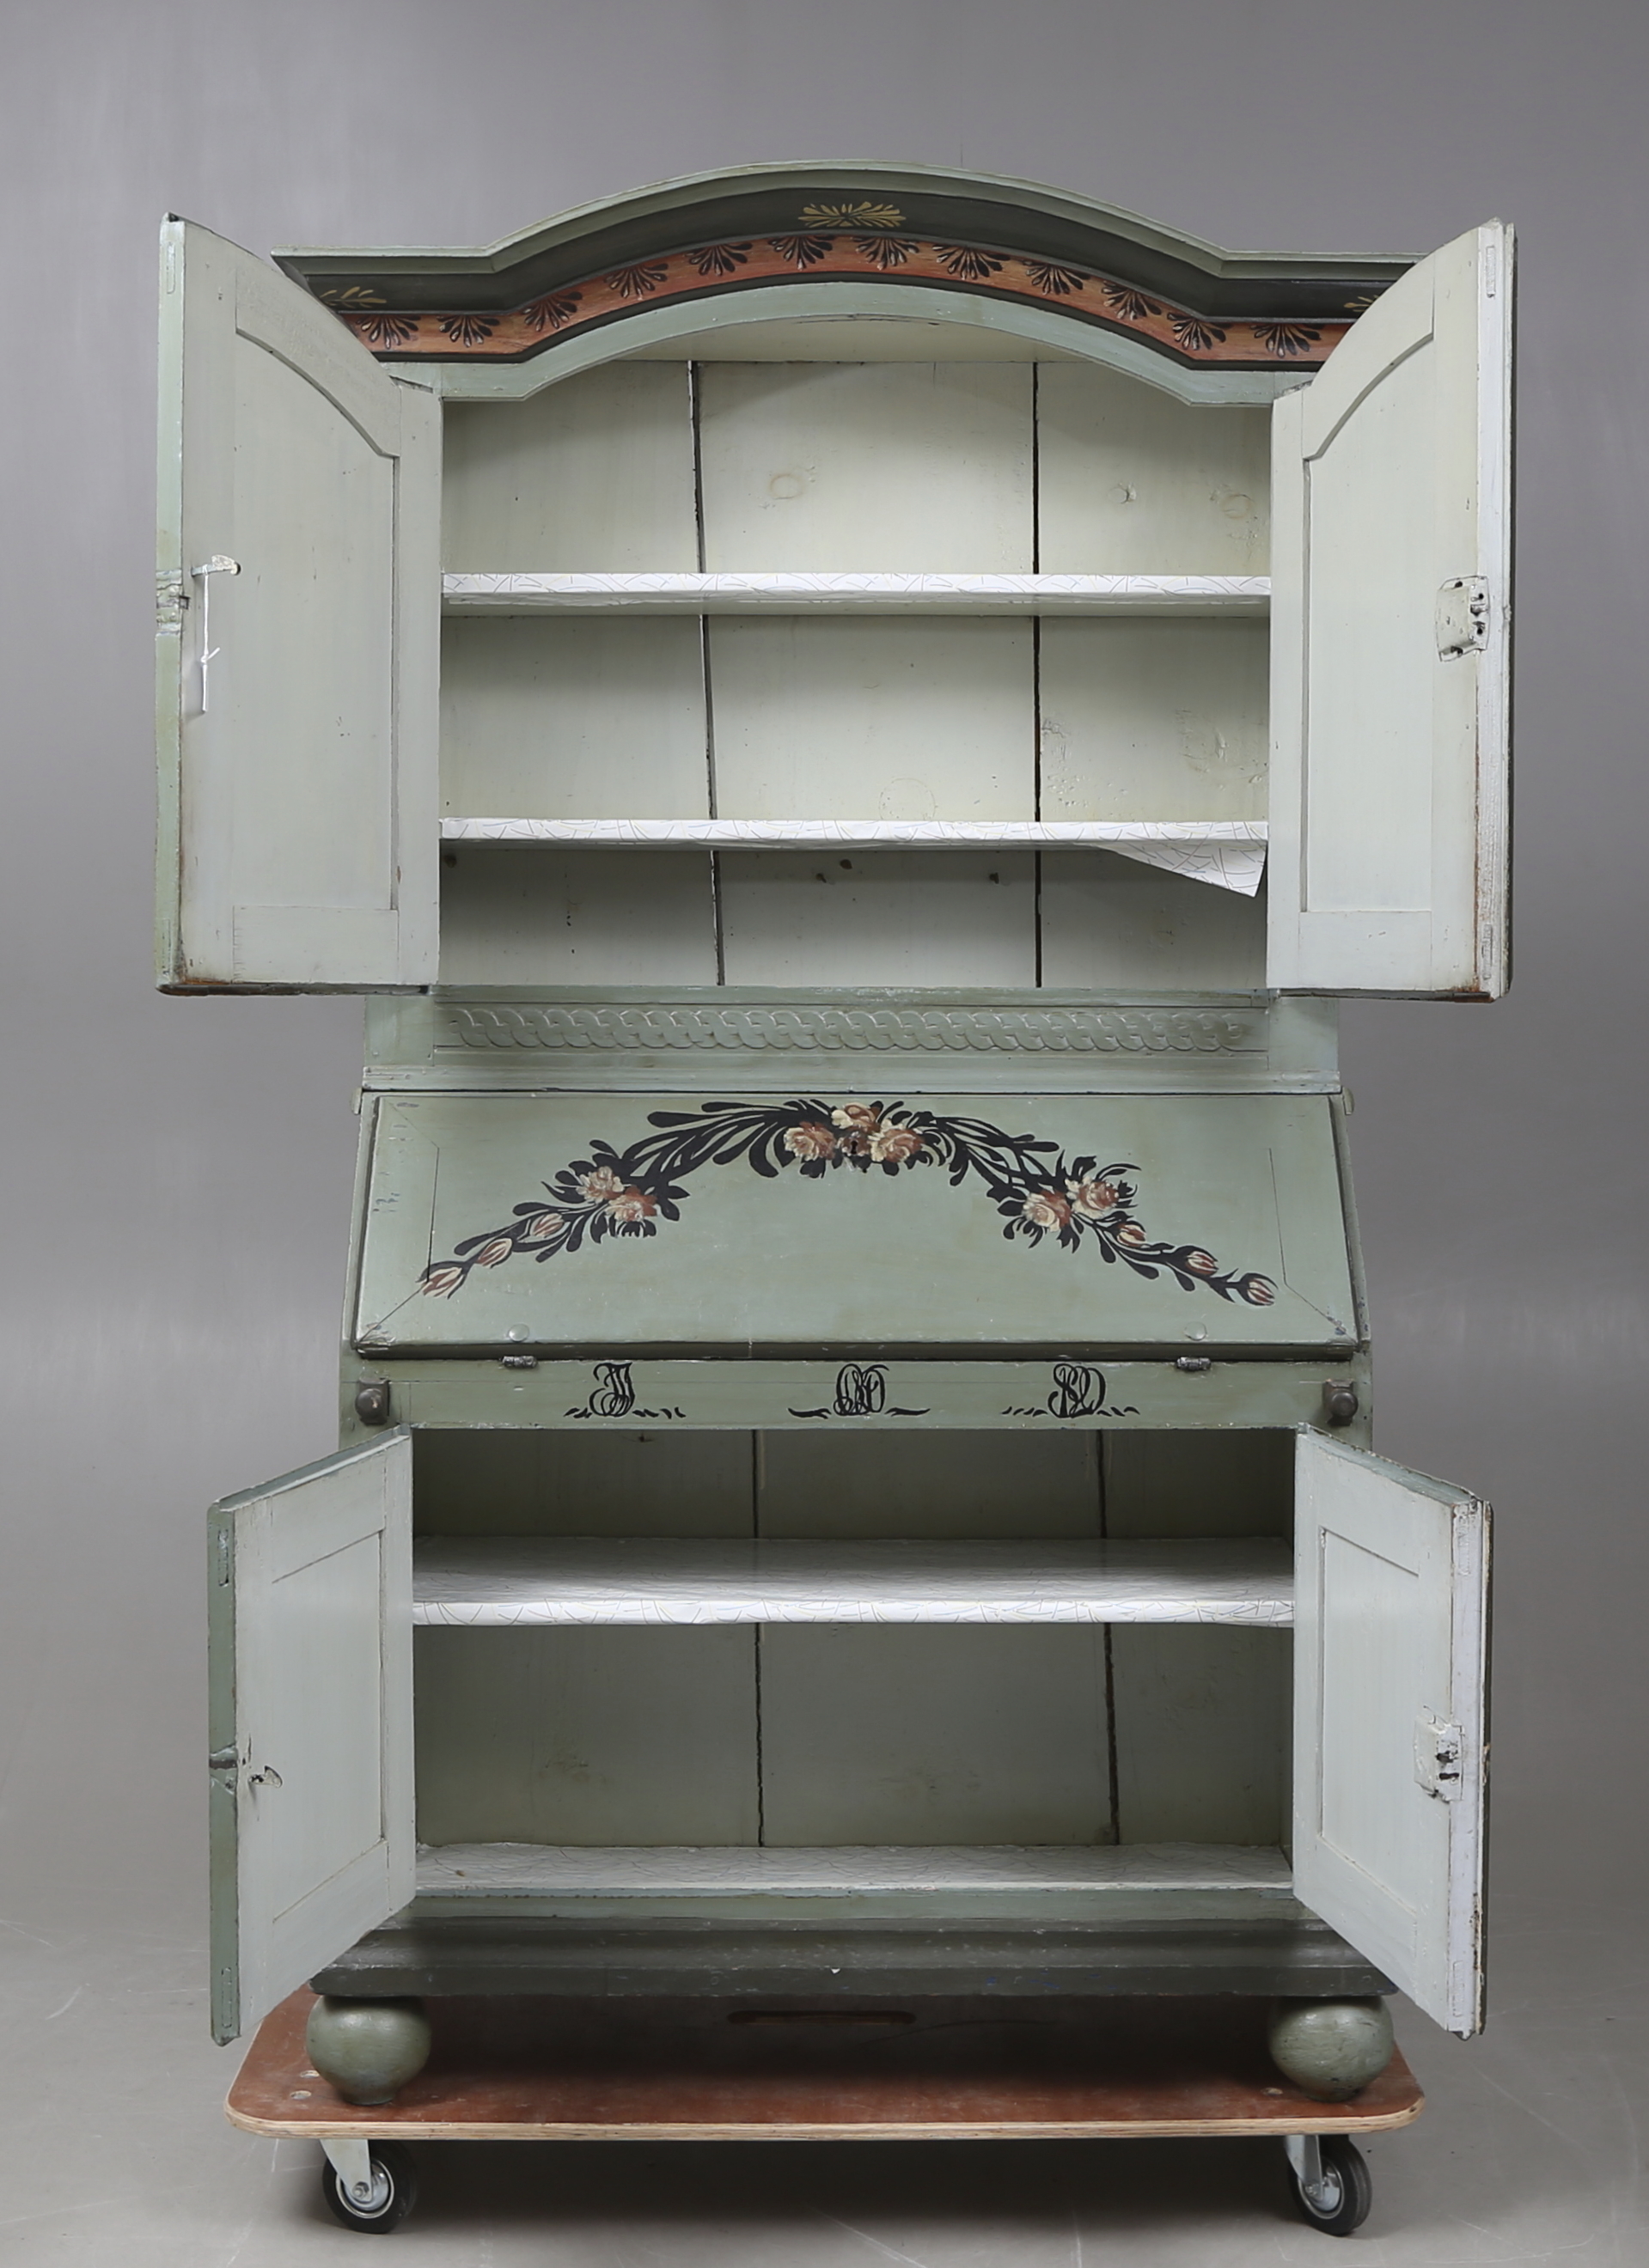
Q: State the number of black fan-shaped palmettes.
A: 12